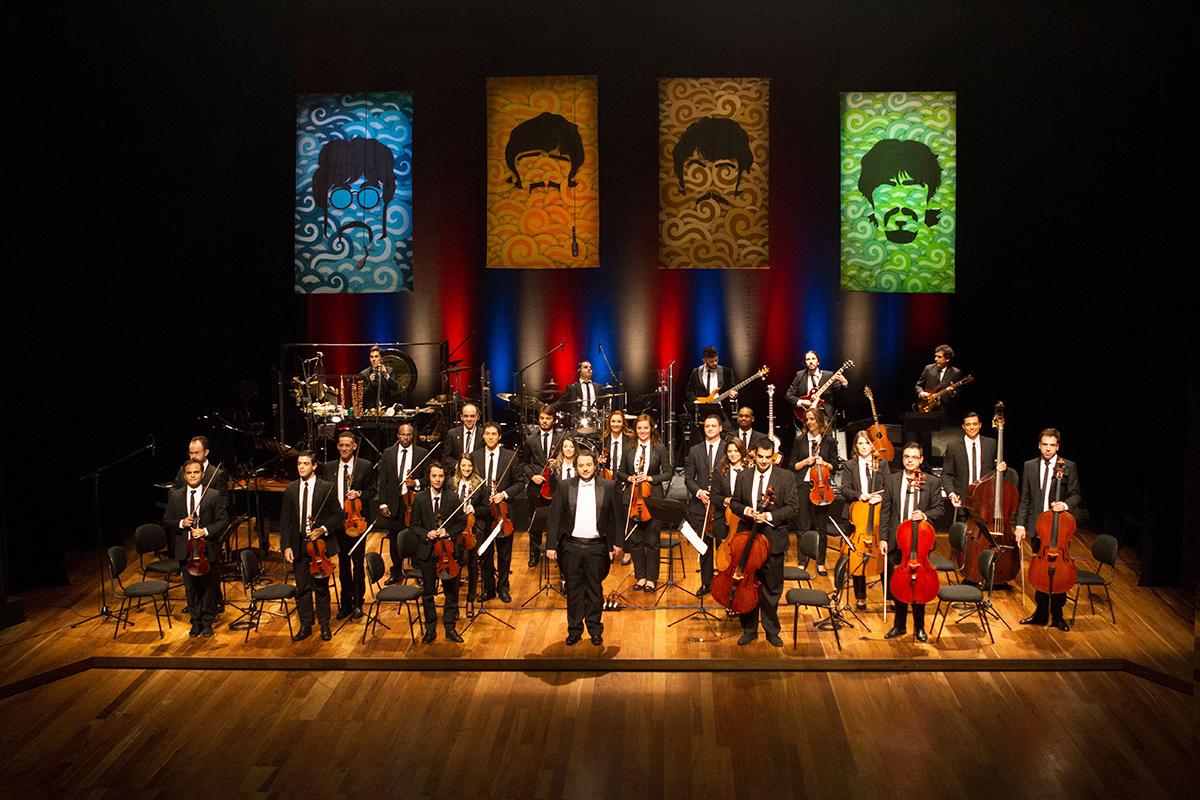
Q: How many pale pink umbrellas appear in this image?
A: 0